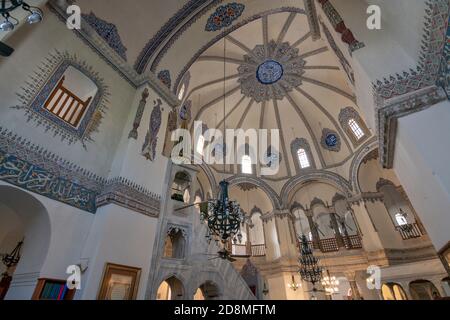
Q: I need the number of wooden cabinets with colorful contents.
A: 1